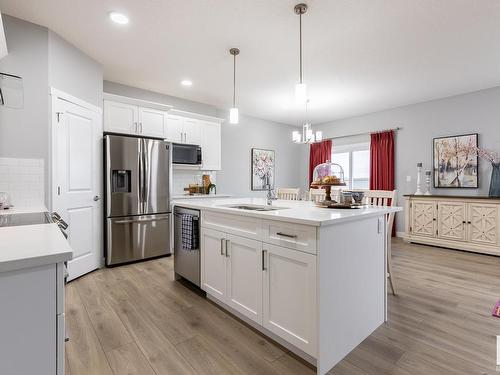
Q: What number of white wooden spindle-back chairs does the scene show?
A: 3